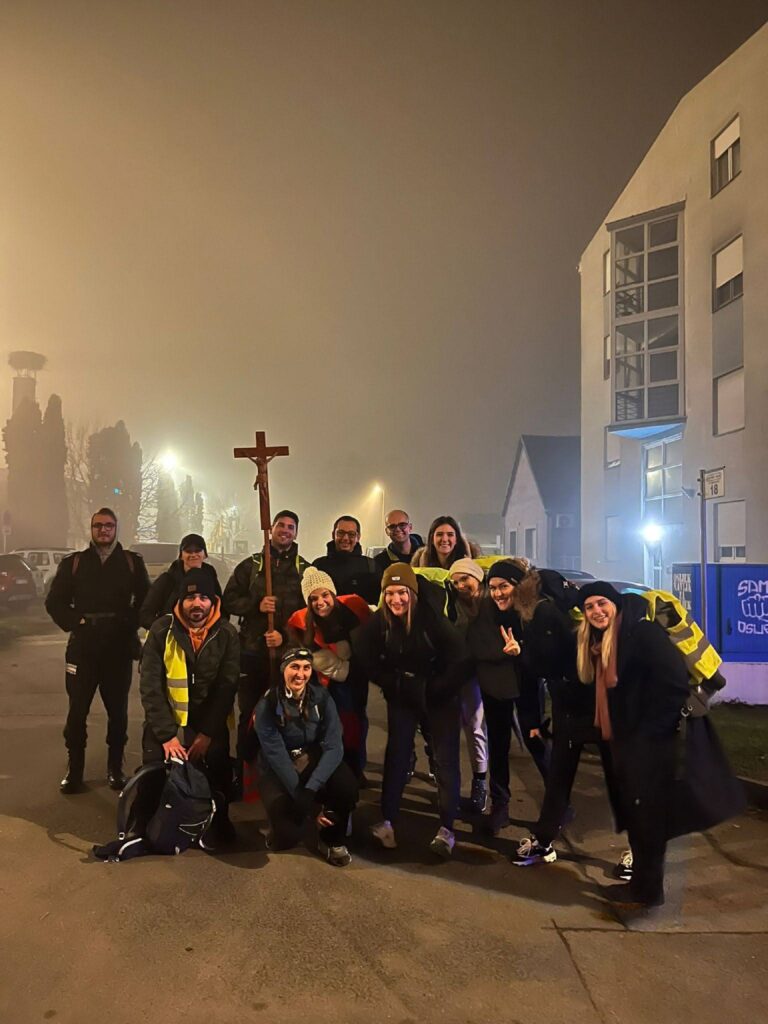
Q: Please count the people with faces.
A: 13